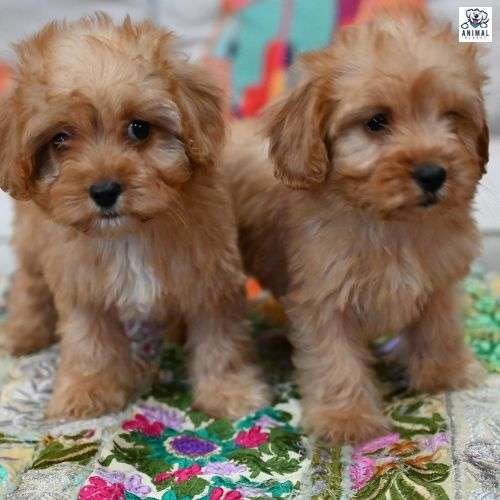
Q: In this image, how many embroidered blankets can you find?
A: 1